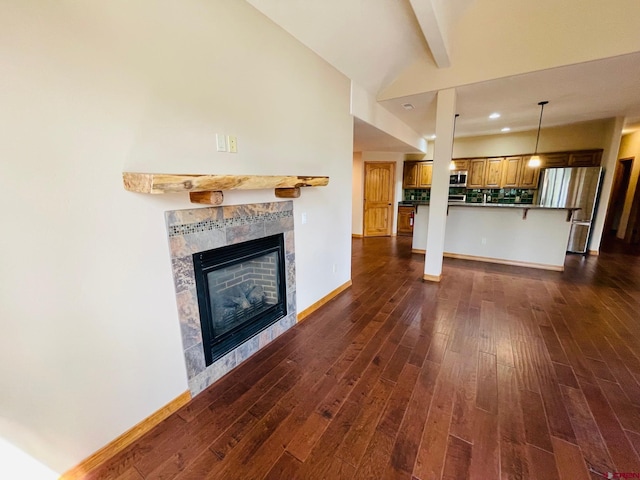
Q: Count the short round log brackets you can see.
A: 2